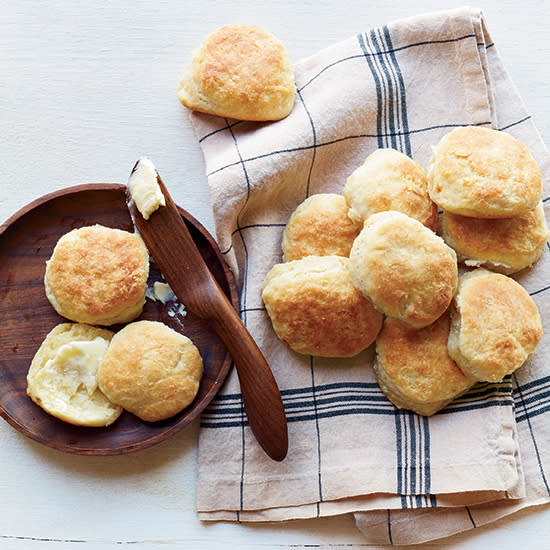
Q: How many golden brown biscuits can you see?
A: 11